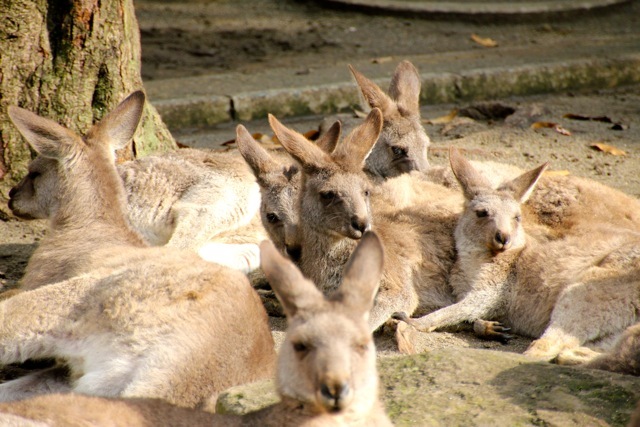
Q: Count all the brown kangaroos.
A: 6